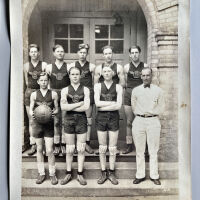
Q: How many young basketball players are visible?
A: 8